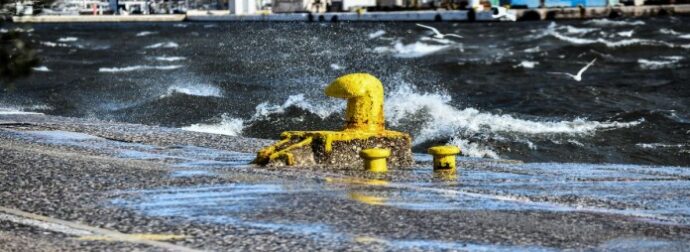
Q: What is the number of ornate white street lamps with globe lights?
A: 0